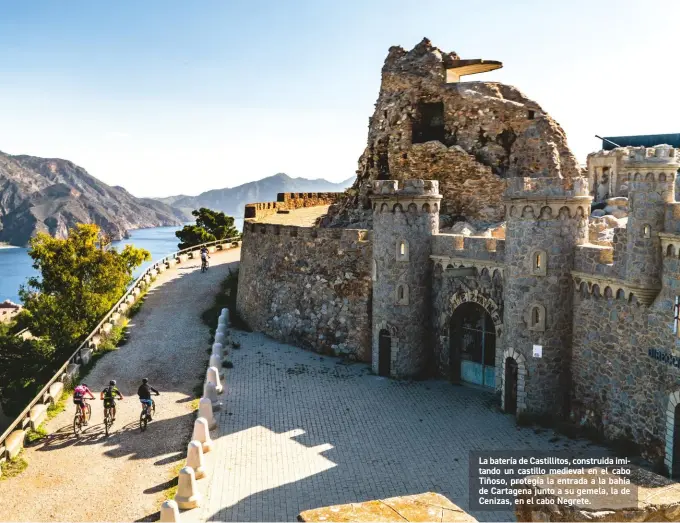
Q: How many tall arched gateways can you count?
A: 1